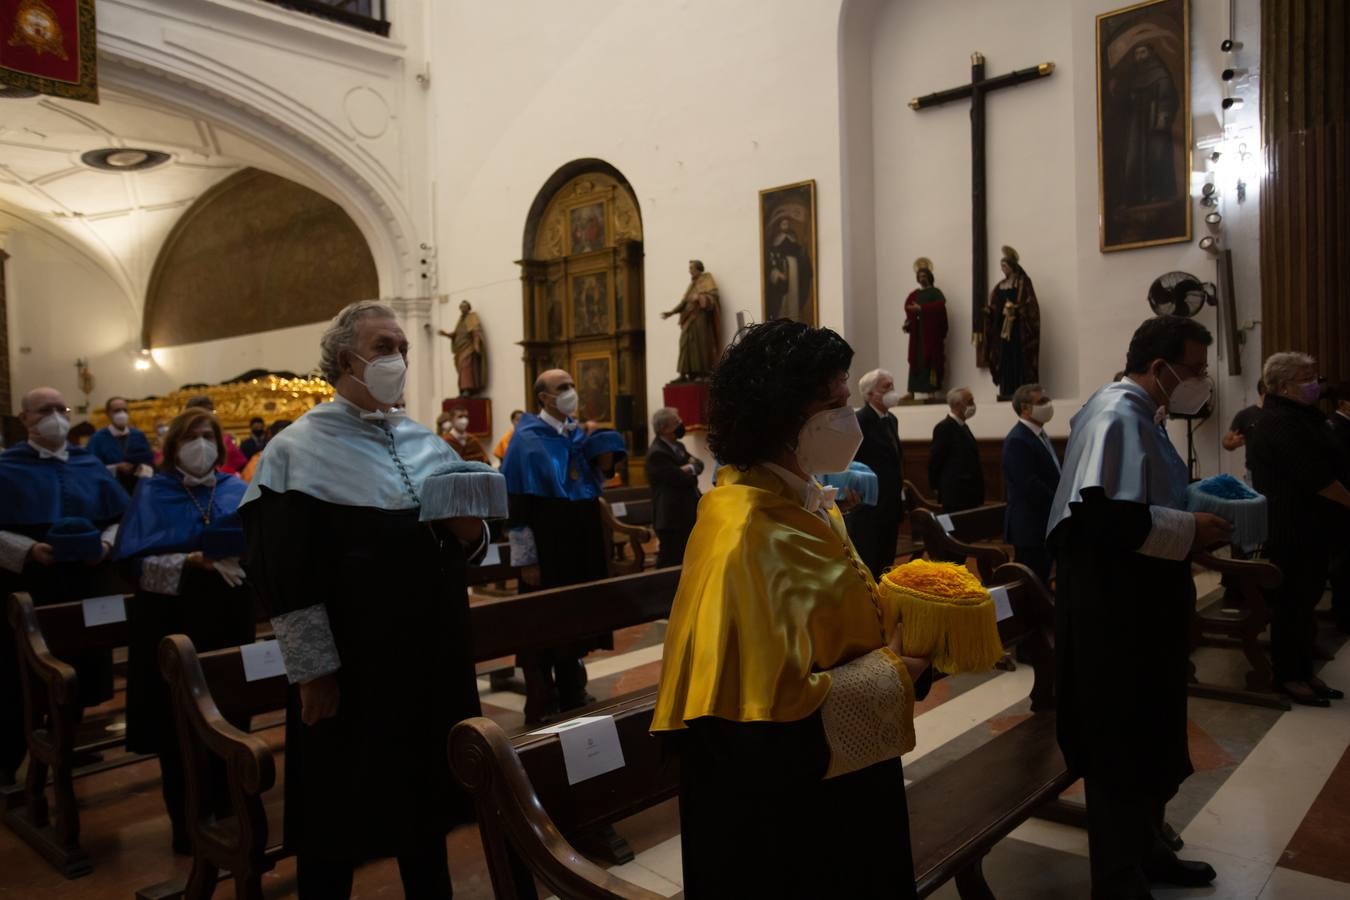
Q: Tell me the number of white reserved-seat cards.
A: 7